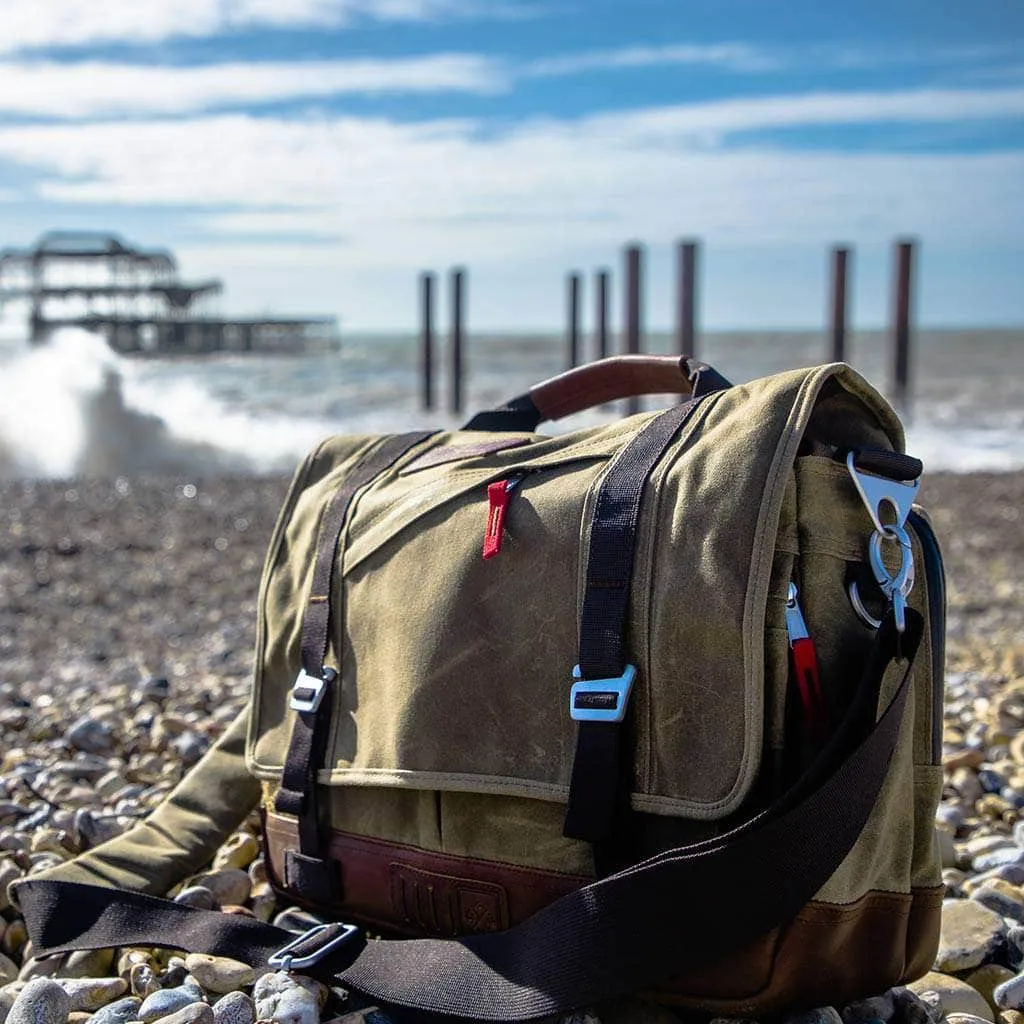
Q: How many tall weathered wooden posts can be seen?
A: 8